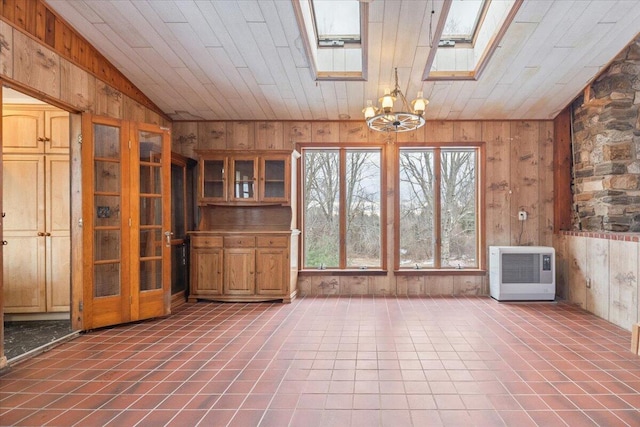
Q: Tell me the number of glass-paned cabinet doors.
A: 3